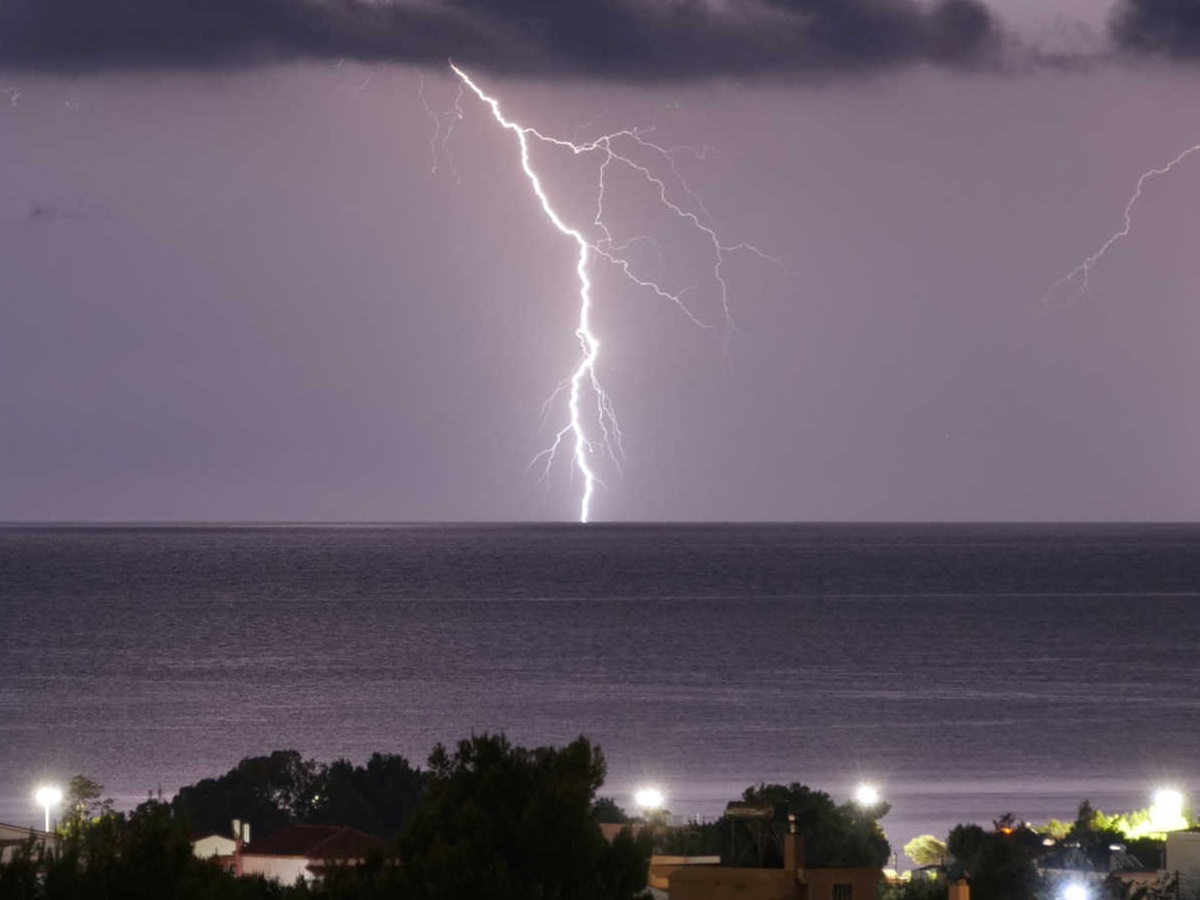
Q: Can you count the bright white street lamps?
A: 5